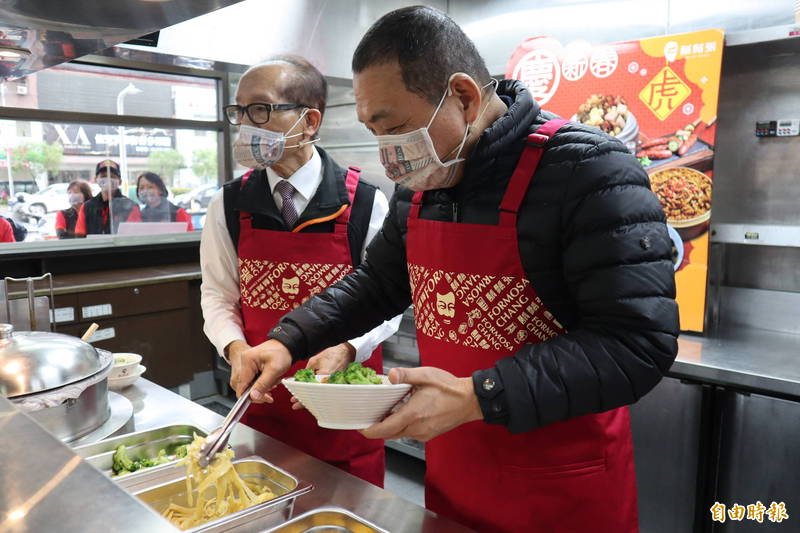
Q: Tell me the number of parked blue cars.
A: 0